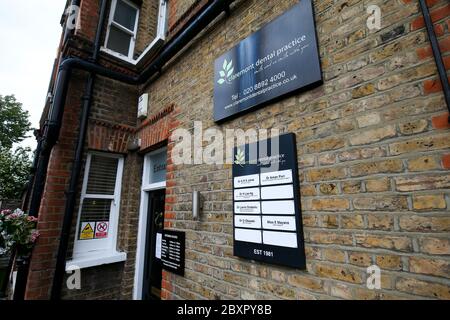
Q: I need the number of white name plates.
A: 10